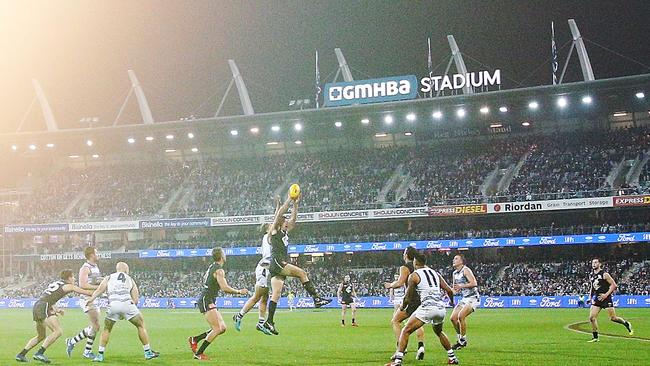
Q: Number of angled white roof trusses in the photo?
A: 6